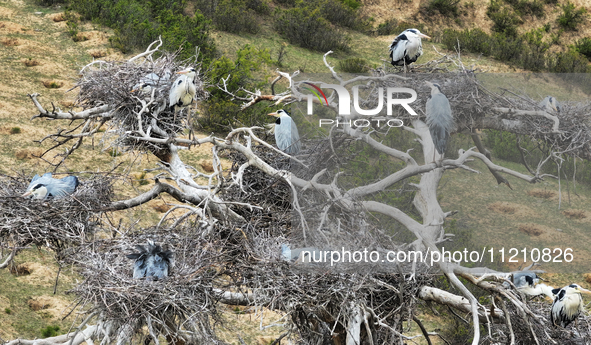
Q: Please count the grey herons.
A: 11